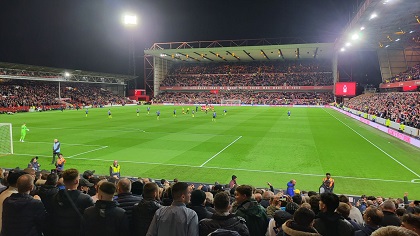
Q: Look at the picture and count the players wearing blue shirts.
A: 10